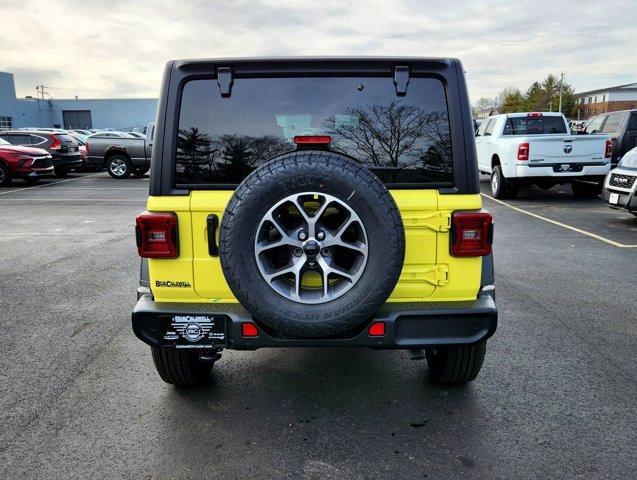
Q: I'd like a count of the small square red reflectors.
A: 2